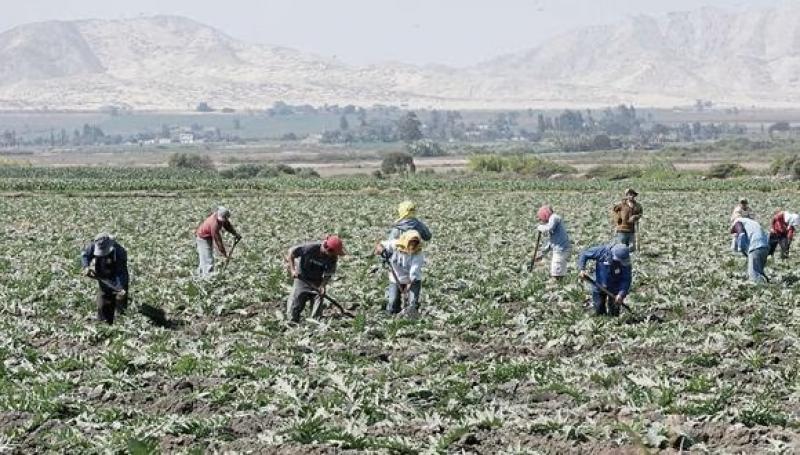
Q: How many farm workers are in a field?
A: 11